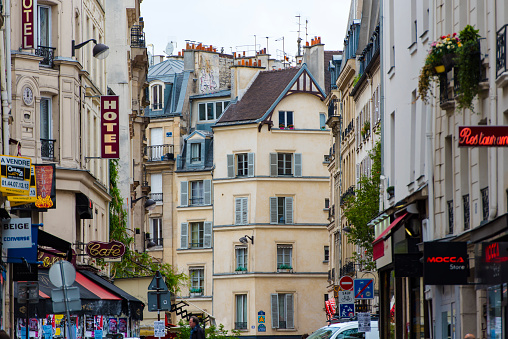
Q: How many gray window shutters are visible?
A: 14